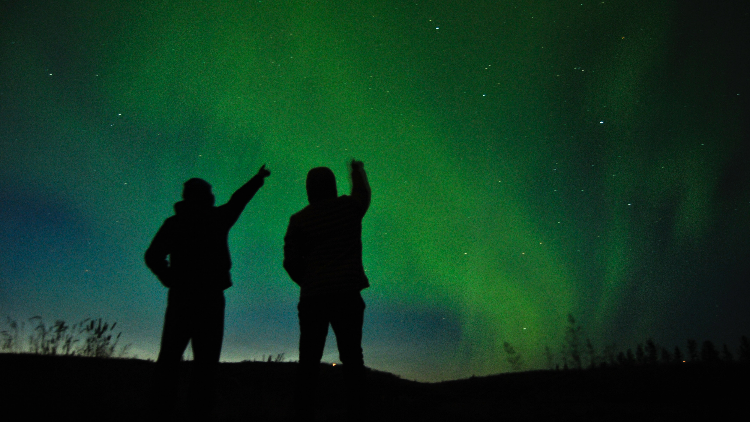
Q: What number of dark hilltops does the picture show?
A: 2